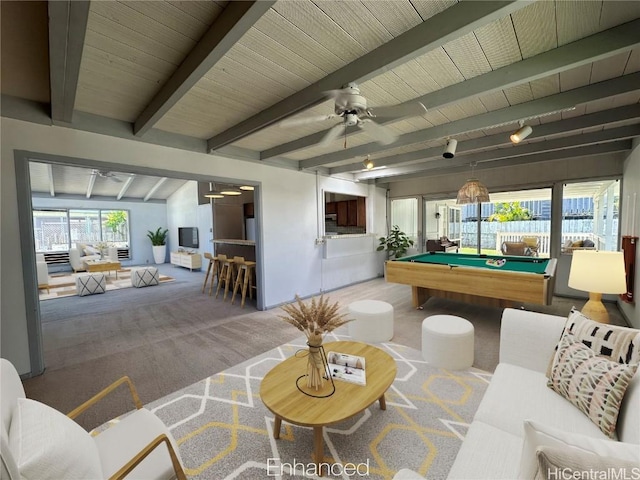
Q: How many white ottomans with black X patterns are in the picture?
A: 2